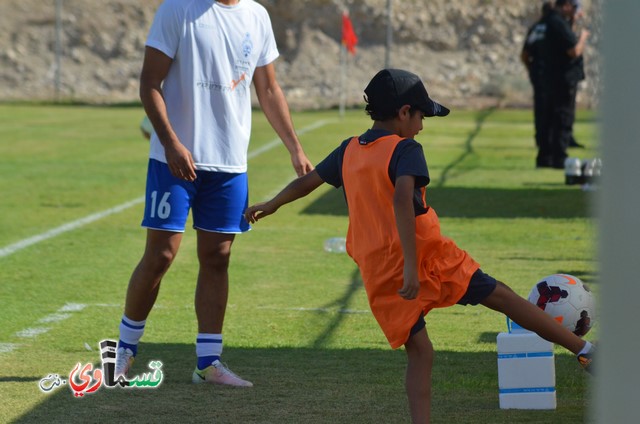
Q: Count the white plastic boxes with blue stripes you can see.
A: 1